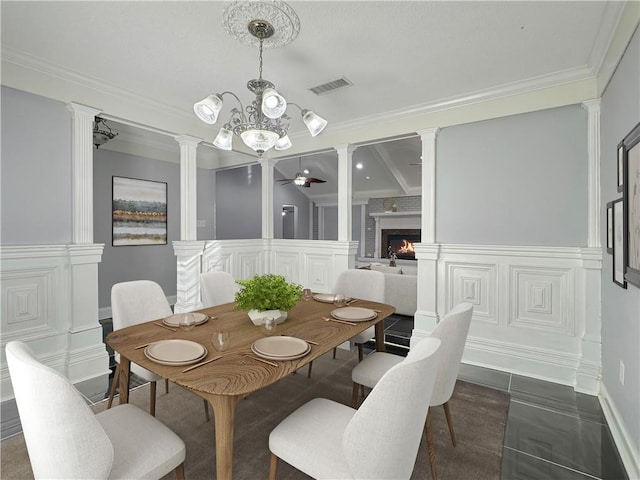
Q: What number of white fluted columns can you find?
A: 6